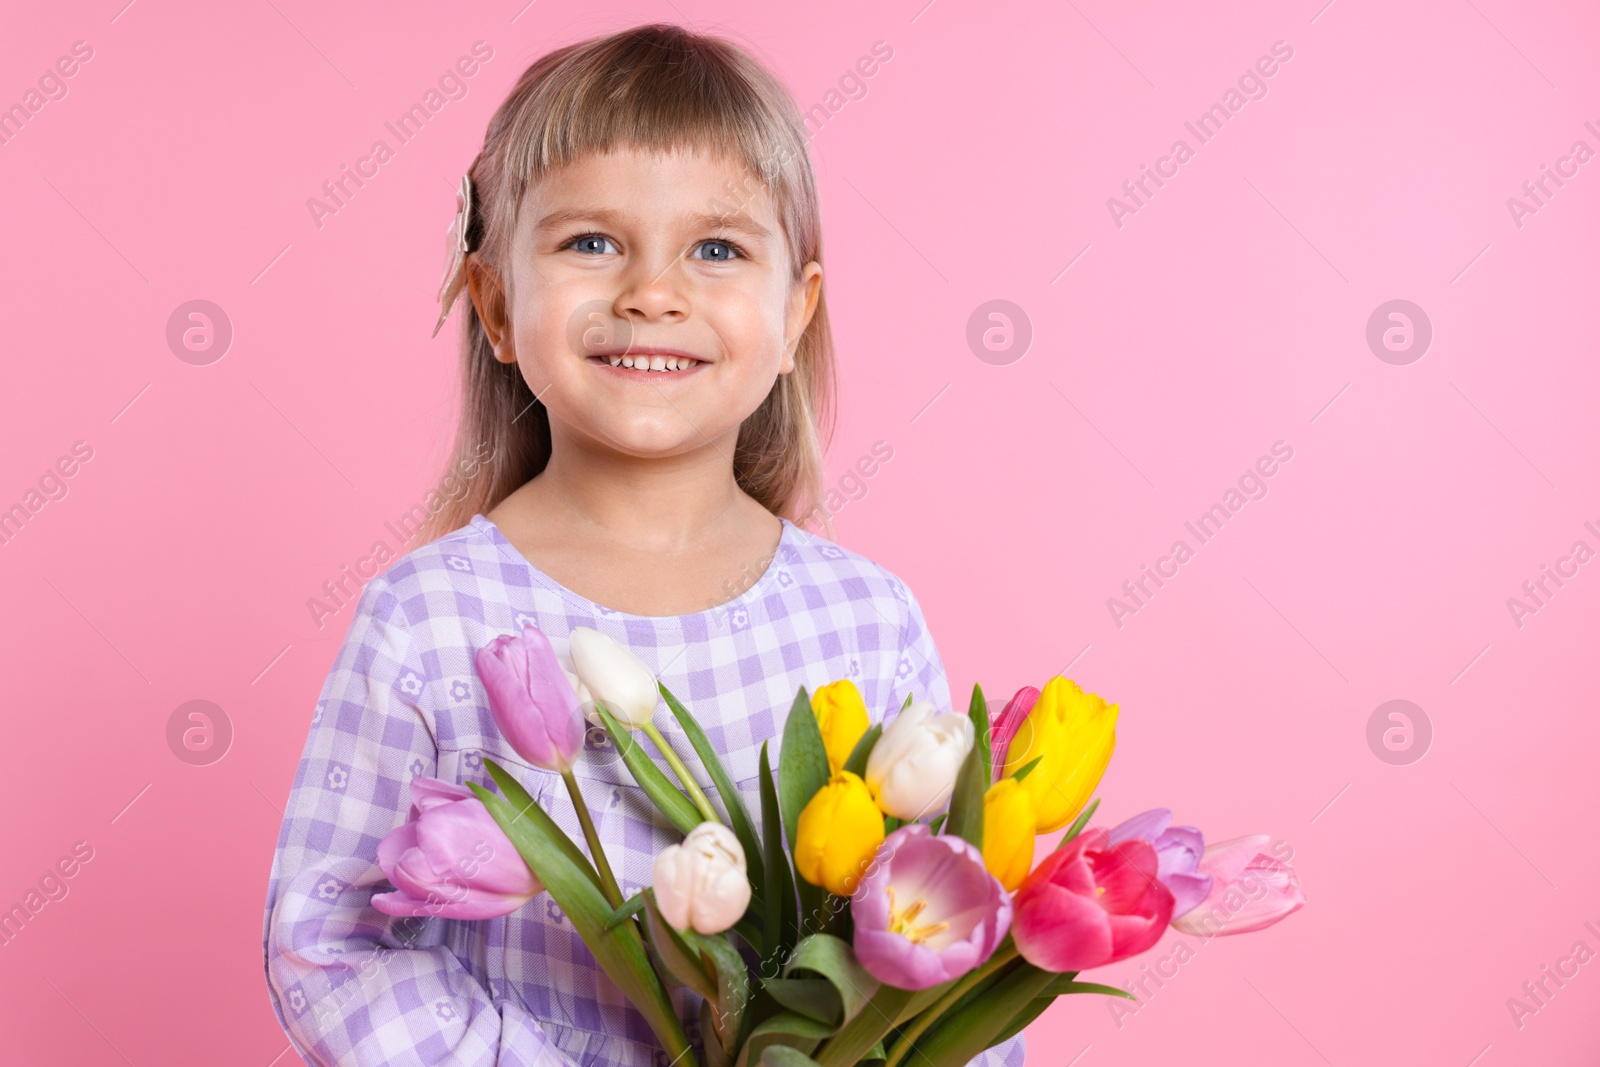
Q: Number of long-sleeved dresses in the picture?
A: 1